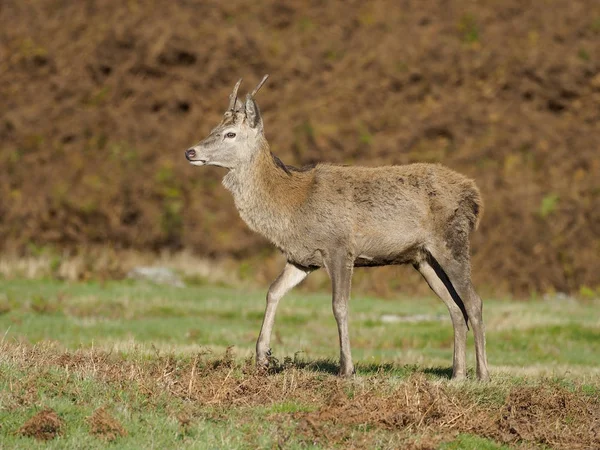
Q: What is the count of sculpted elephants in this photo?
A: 0